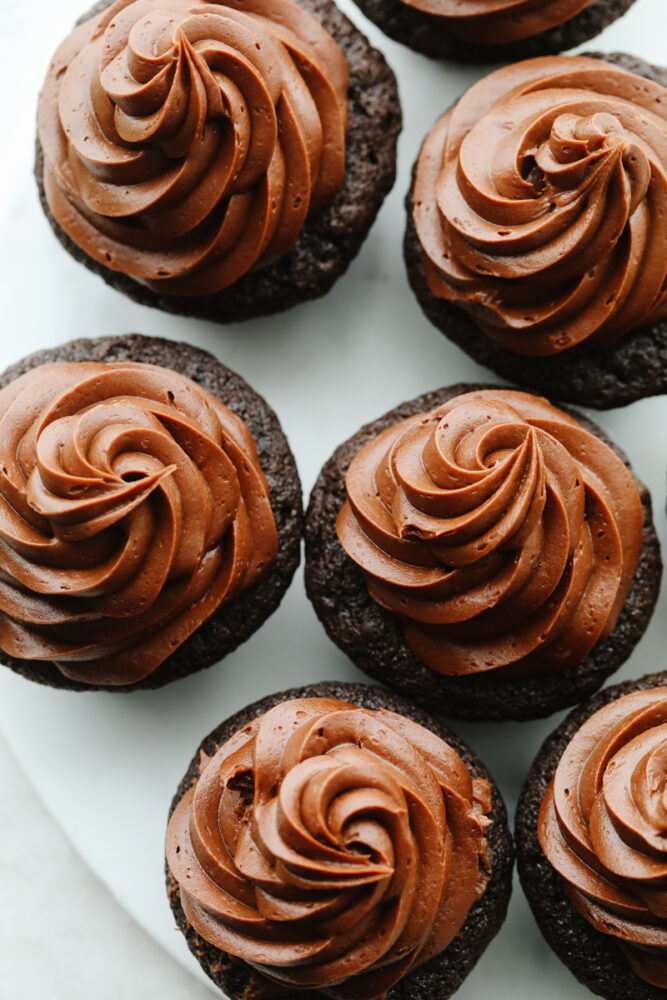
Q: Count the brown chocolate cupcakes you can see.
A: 7